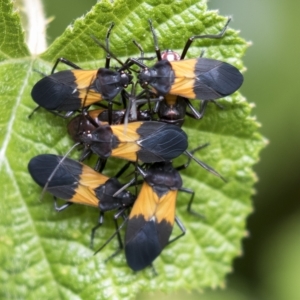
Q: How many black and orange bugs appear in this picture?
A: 5